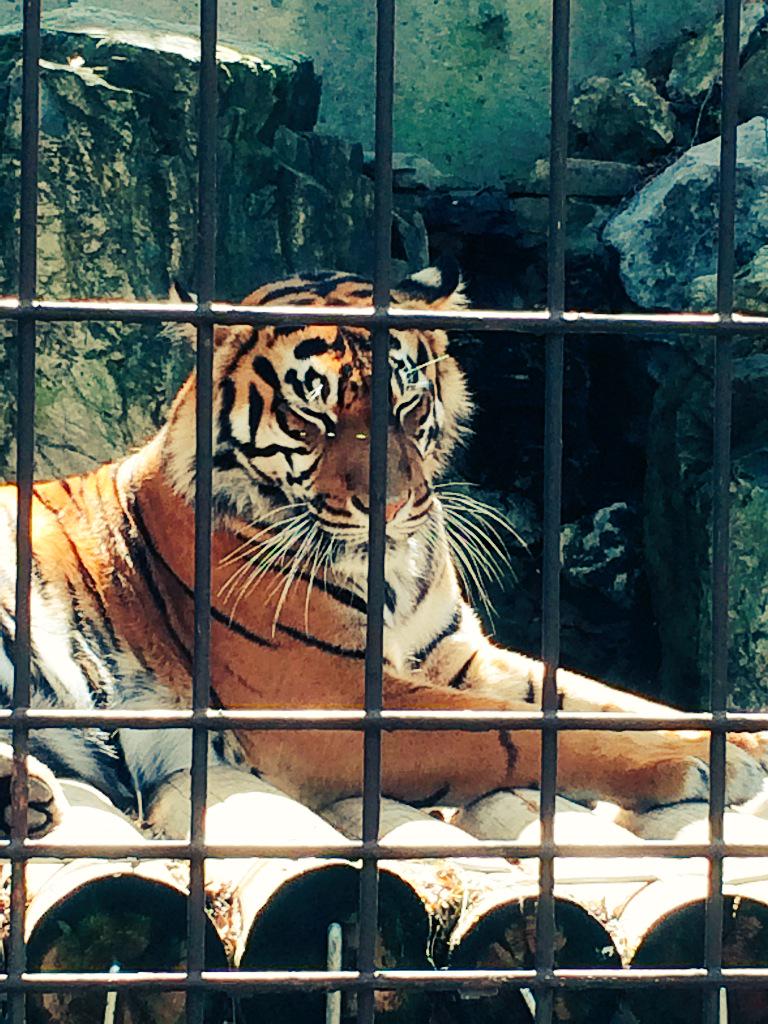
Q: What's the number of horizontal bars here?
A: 4